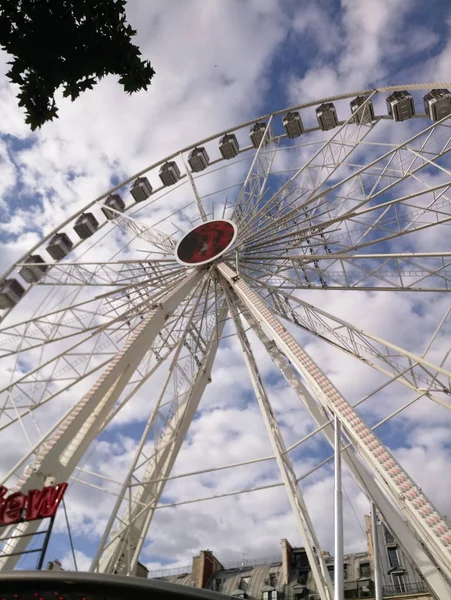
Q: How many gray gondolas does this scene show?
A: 15